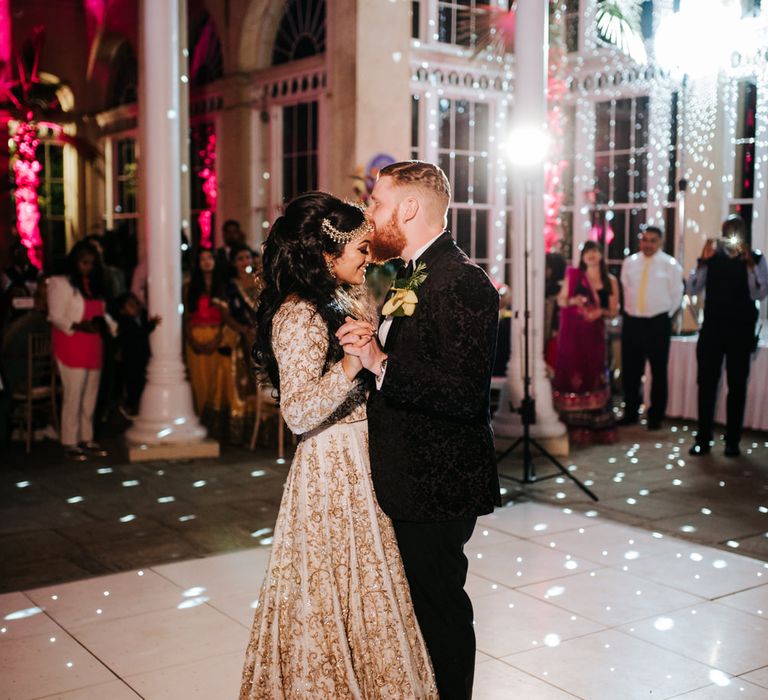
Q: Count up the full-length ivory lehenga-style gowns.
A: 1